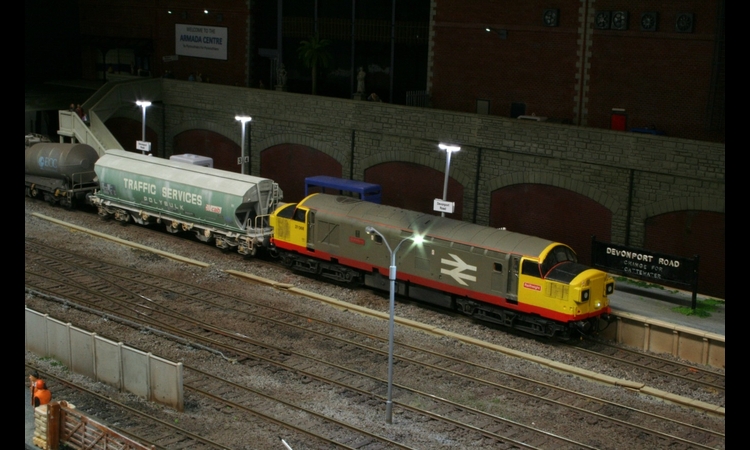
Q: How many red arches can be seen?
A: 6